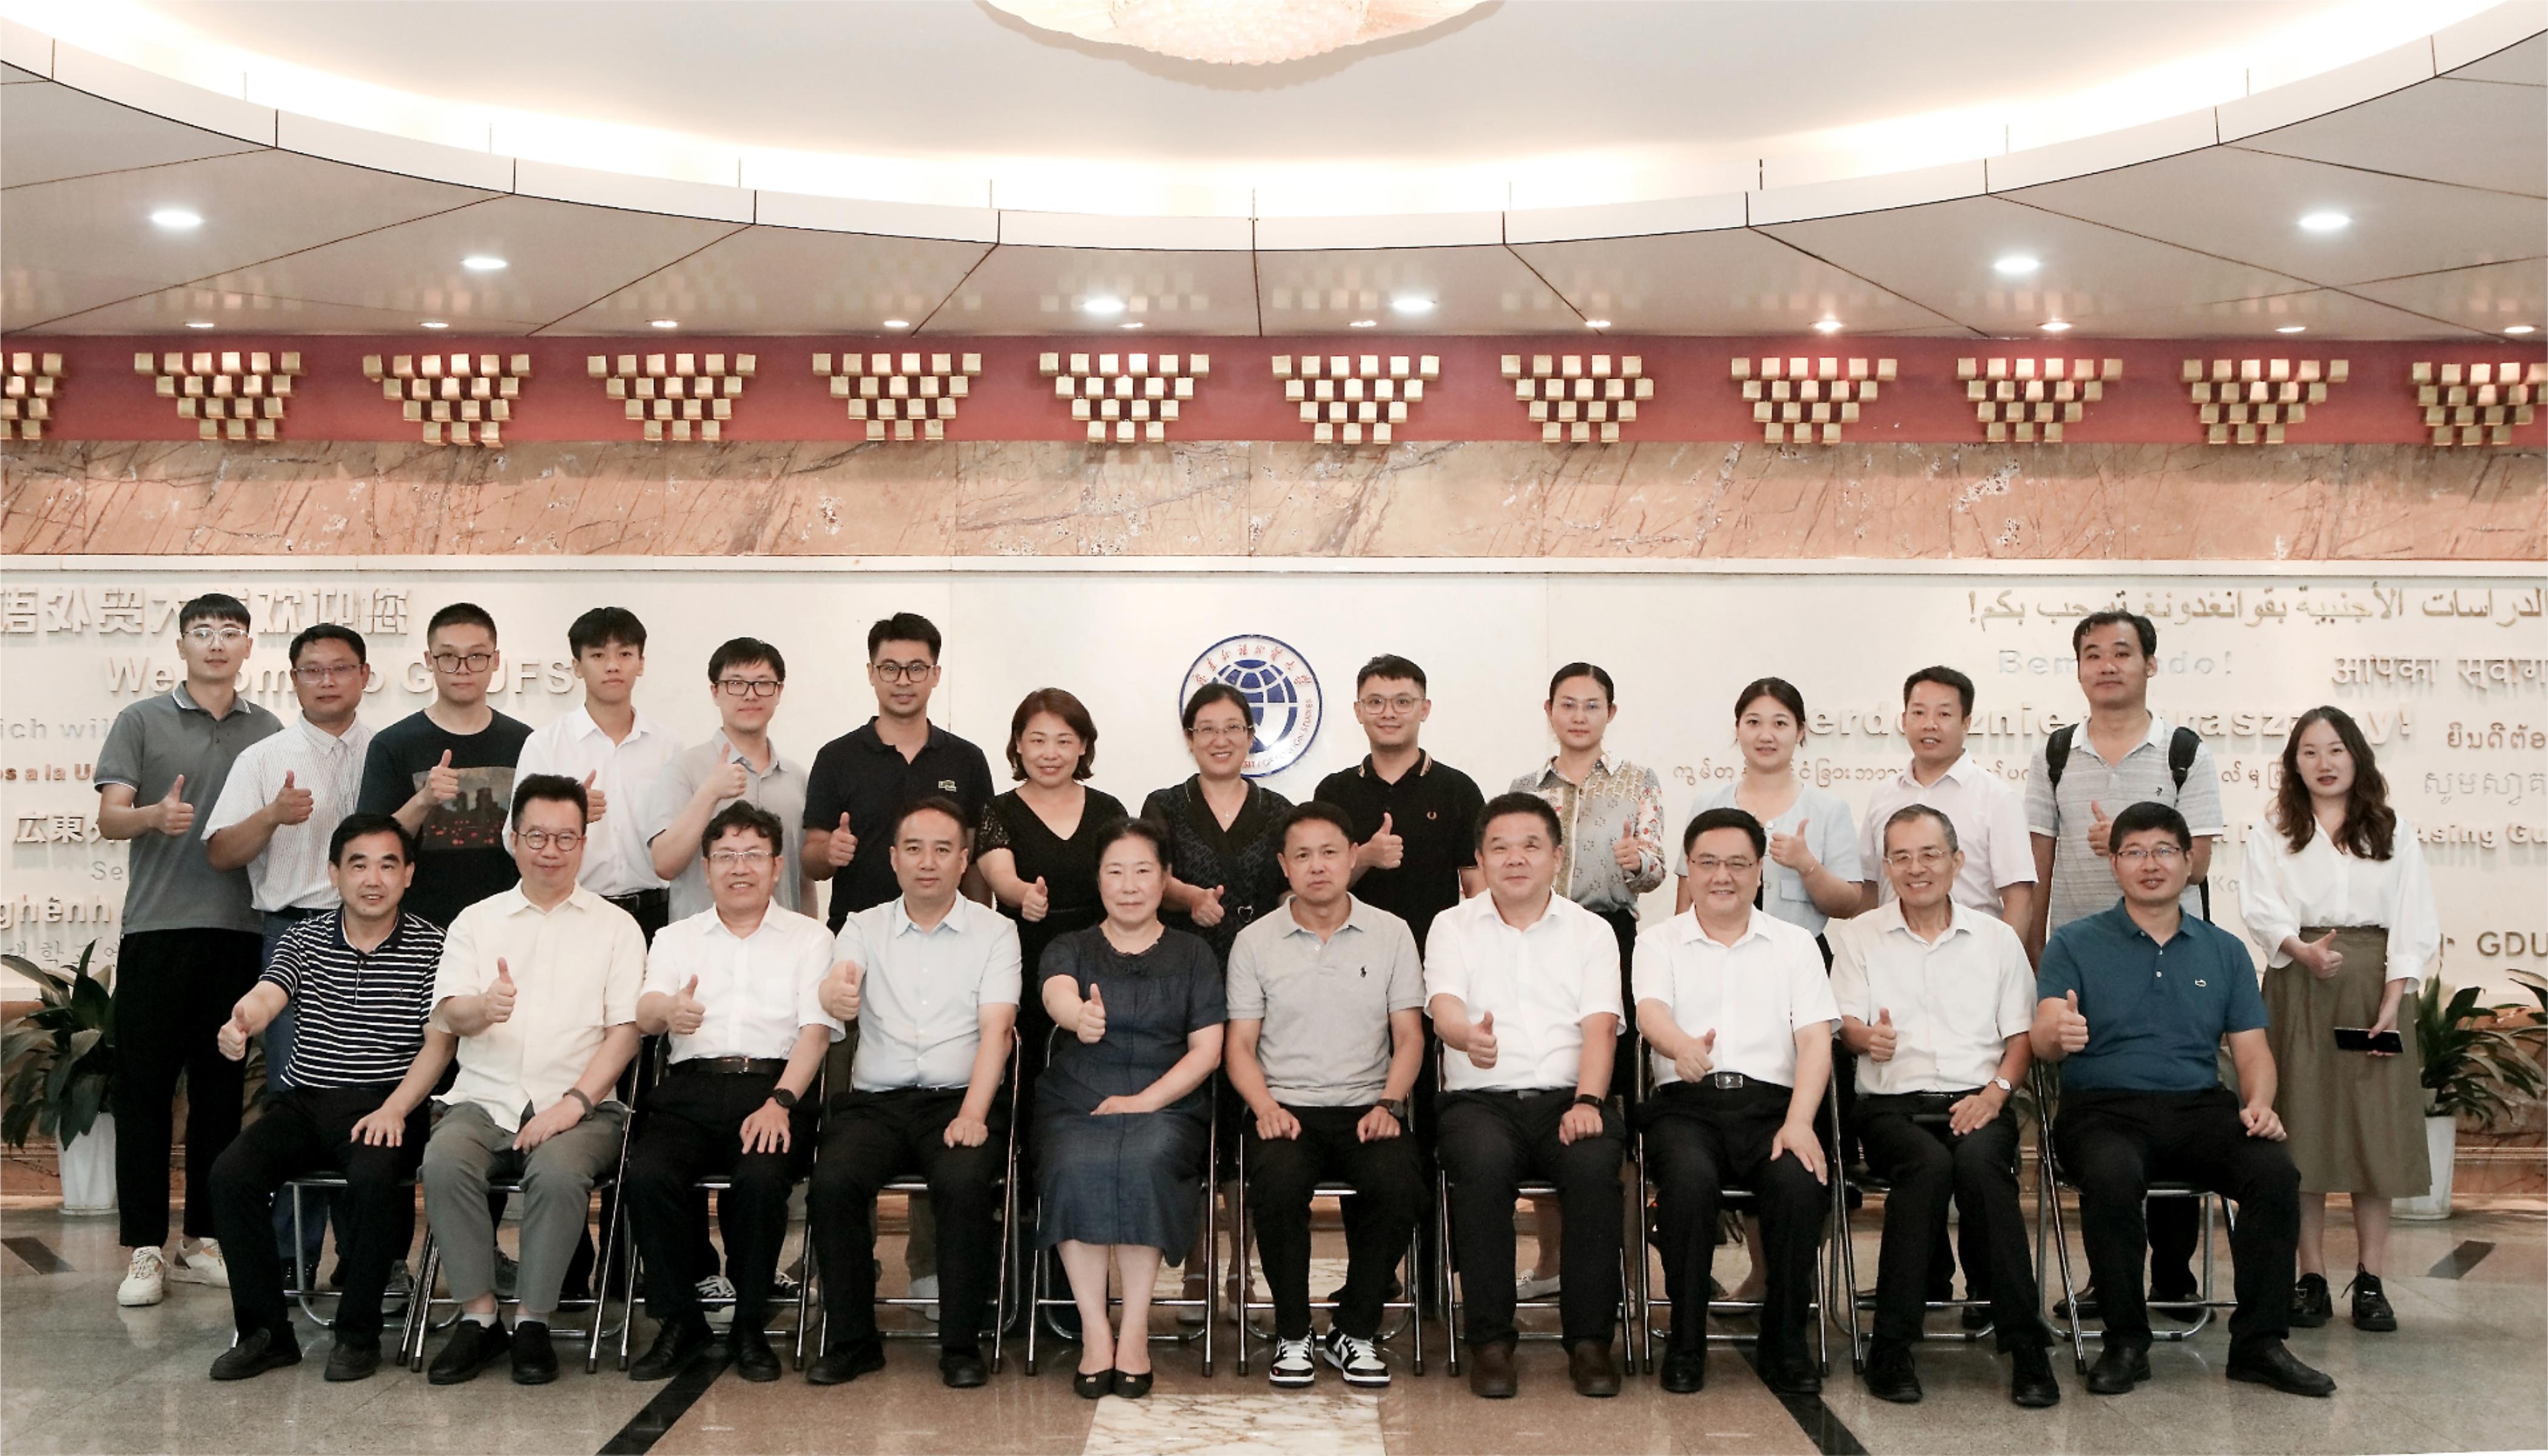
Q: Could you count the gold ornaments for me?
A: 12